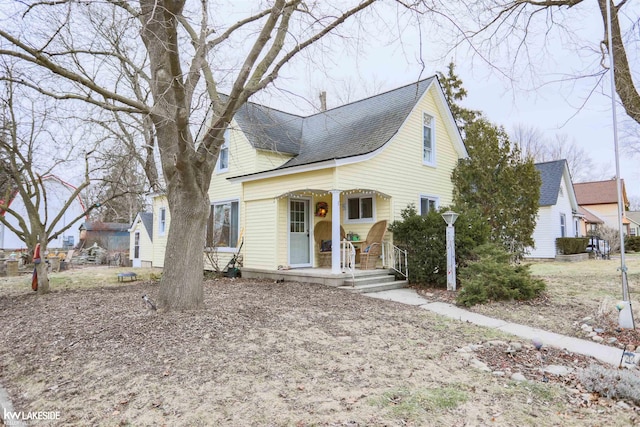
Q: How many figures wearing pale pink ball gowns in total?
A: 0